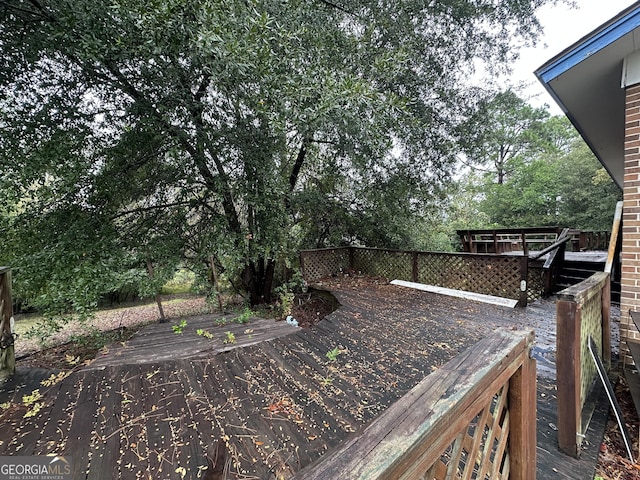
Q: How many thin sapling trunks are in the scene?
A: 2